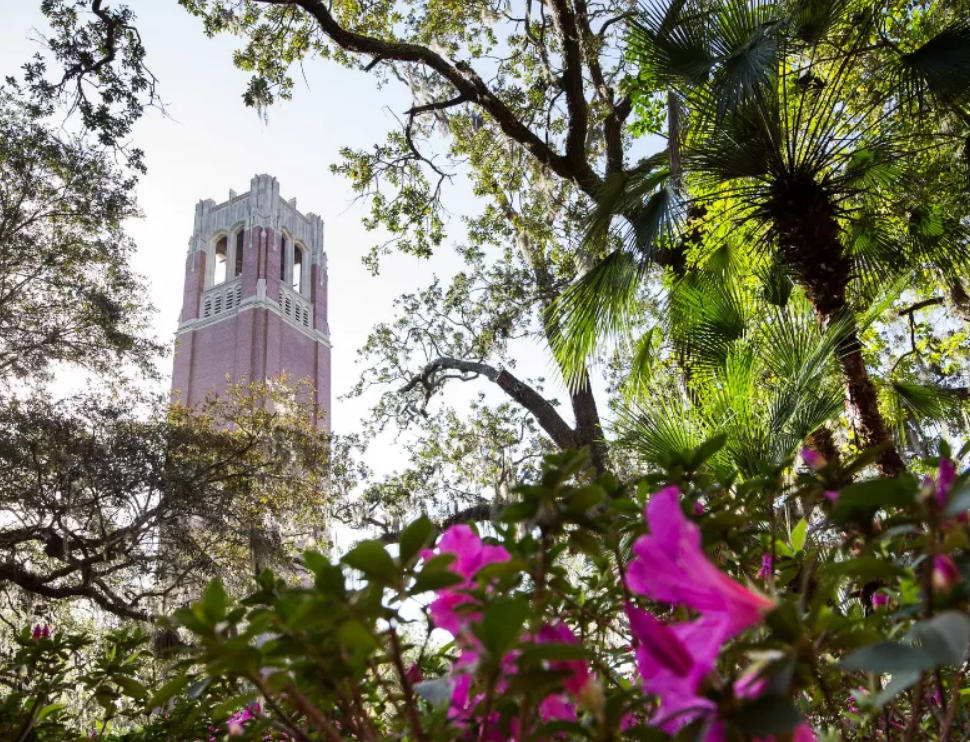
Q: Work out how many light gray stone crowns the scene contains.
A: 1